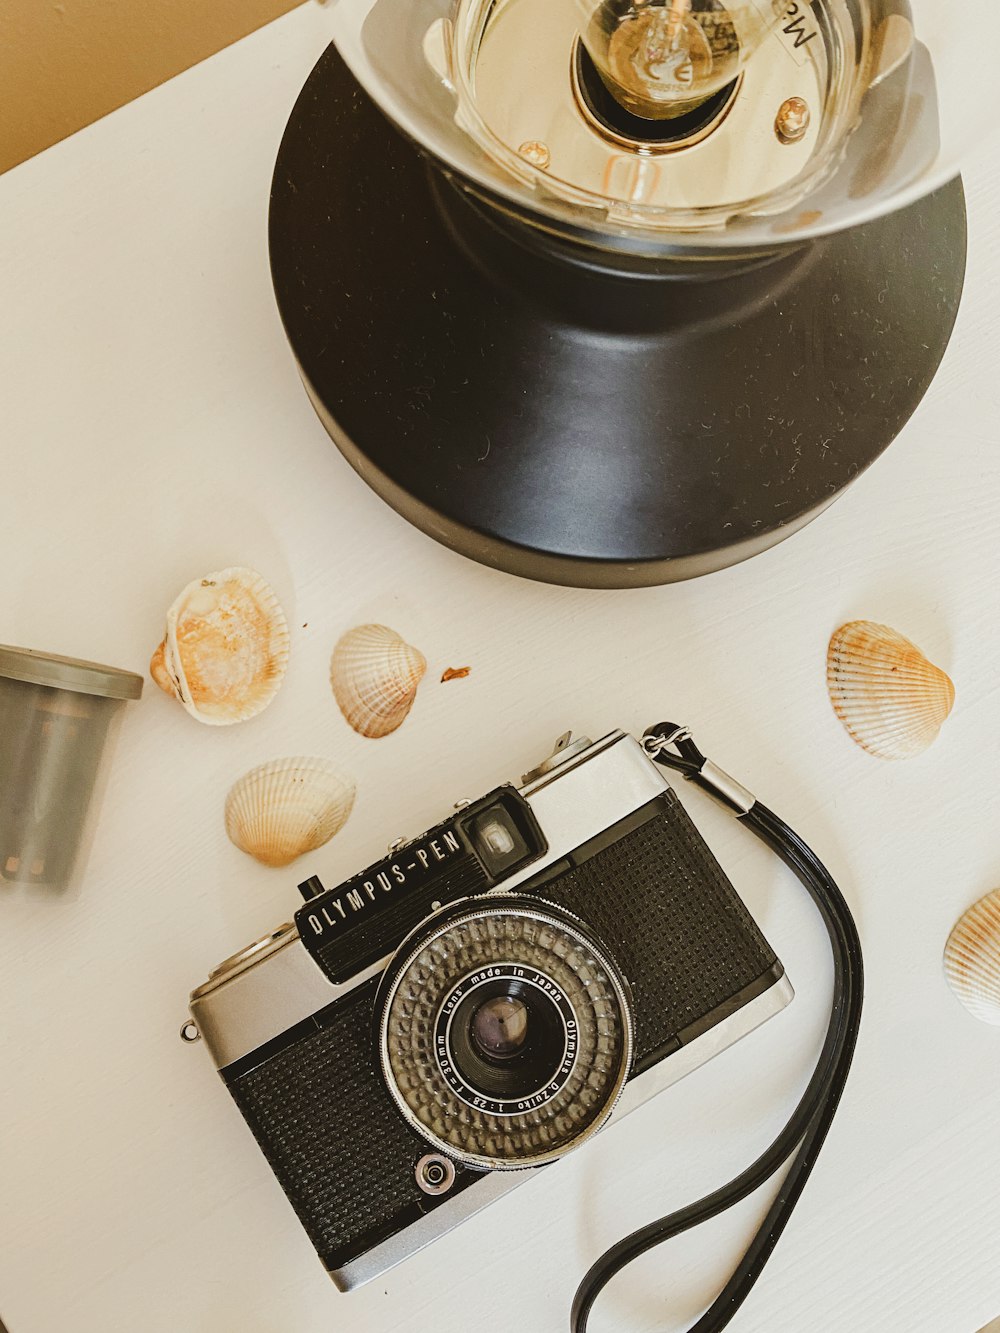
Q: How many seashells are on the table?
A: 5